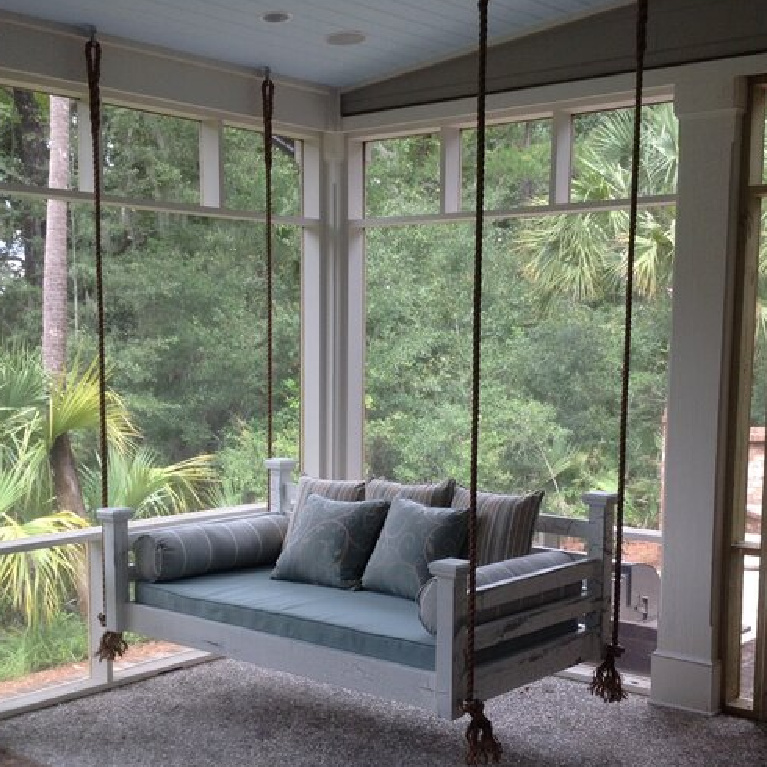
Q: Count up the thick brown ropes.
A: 4